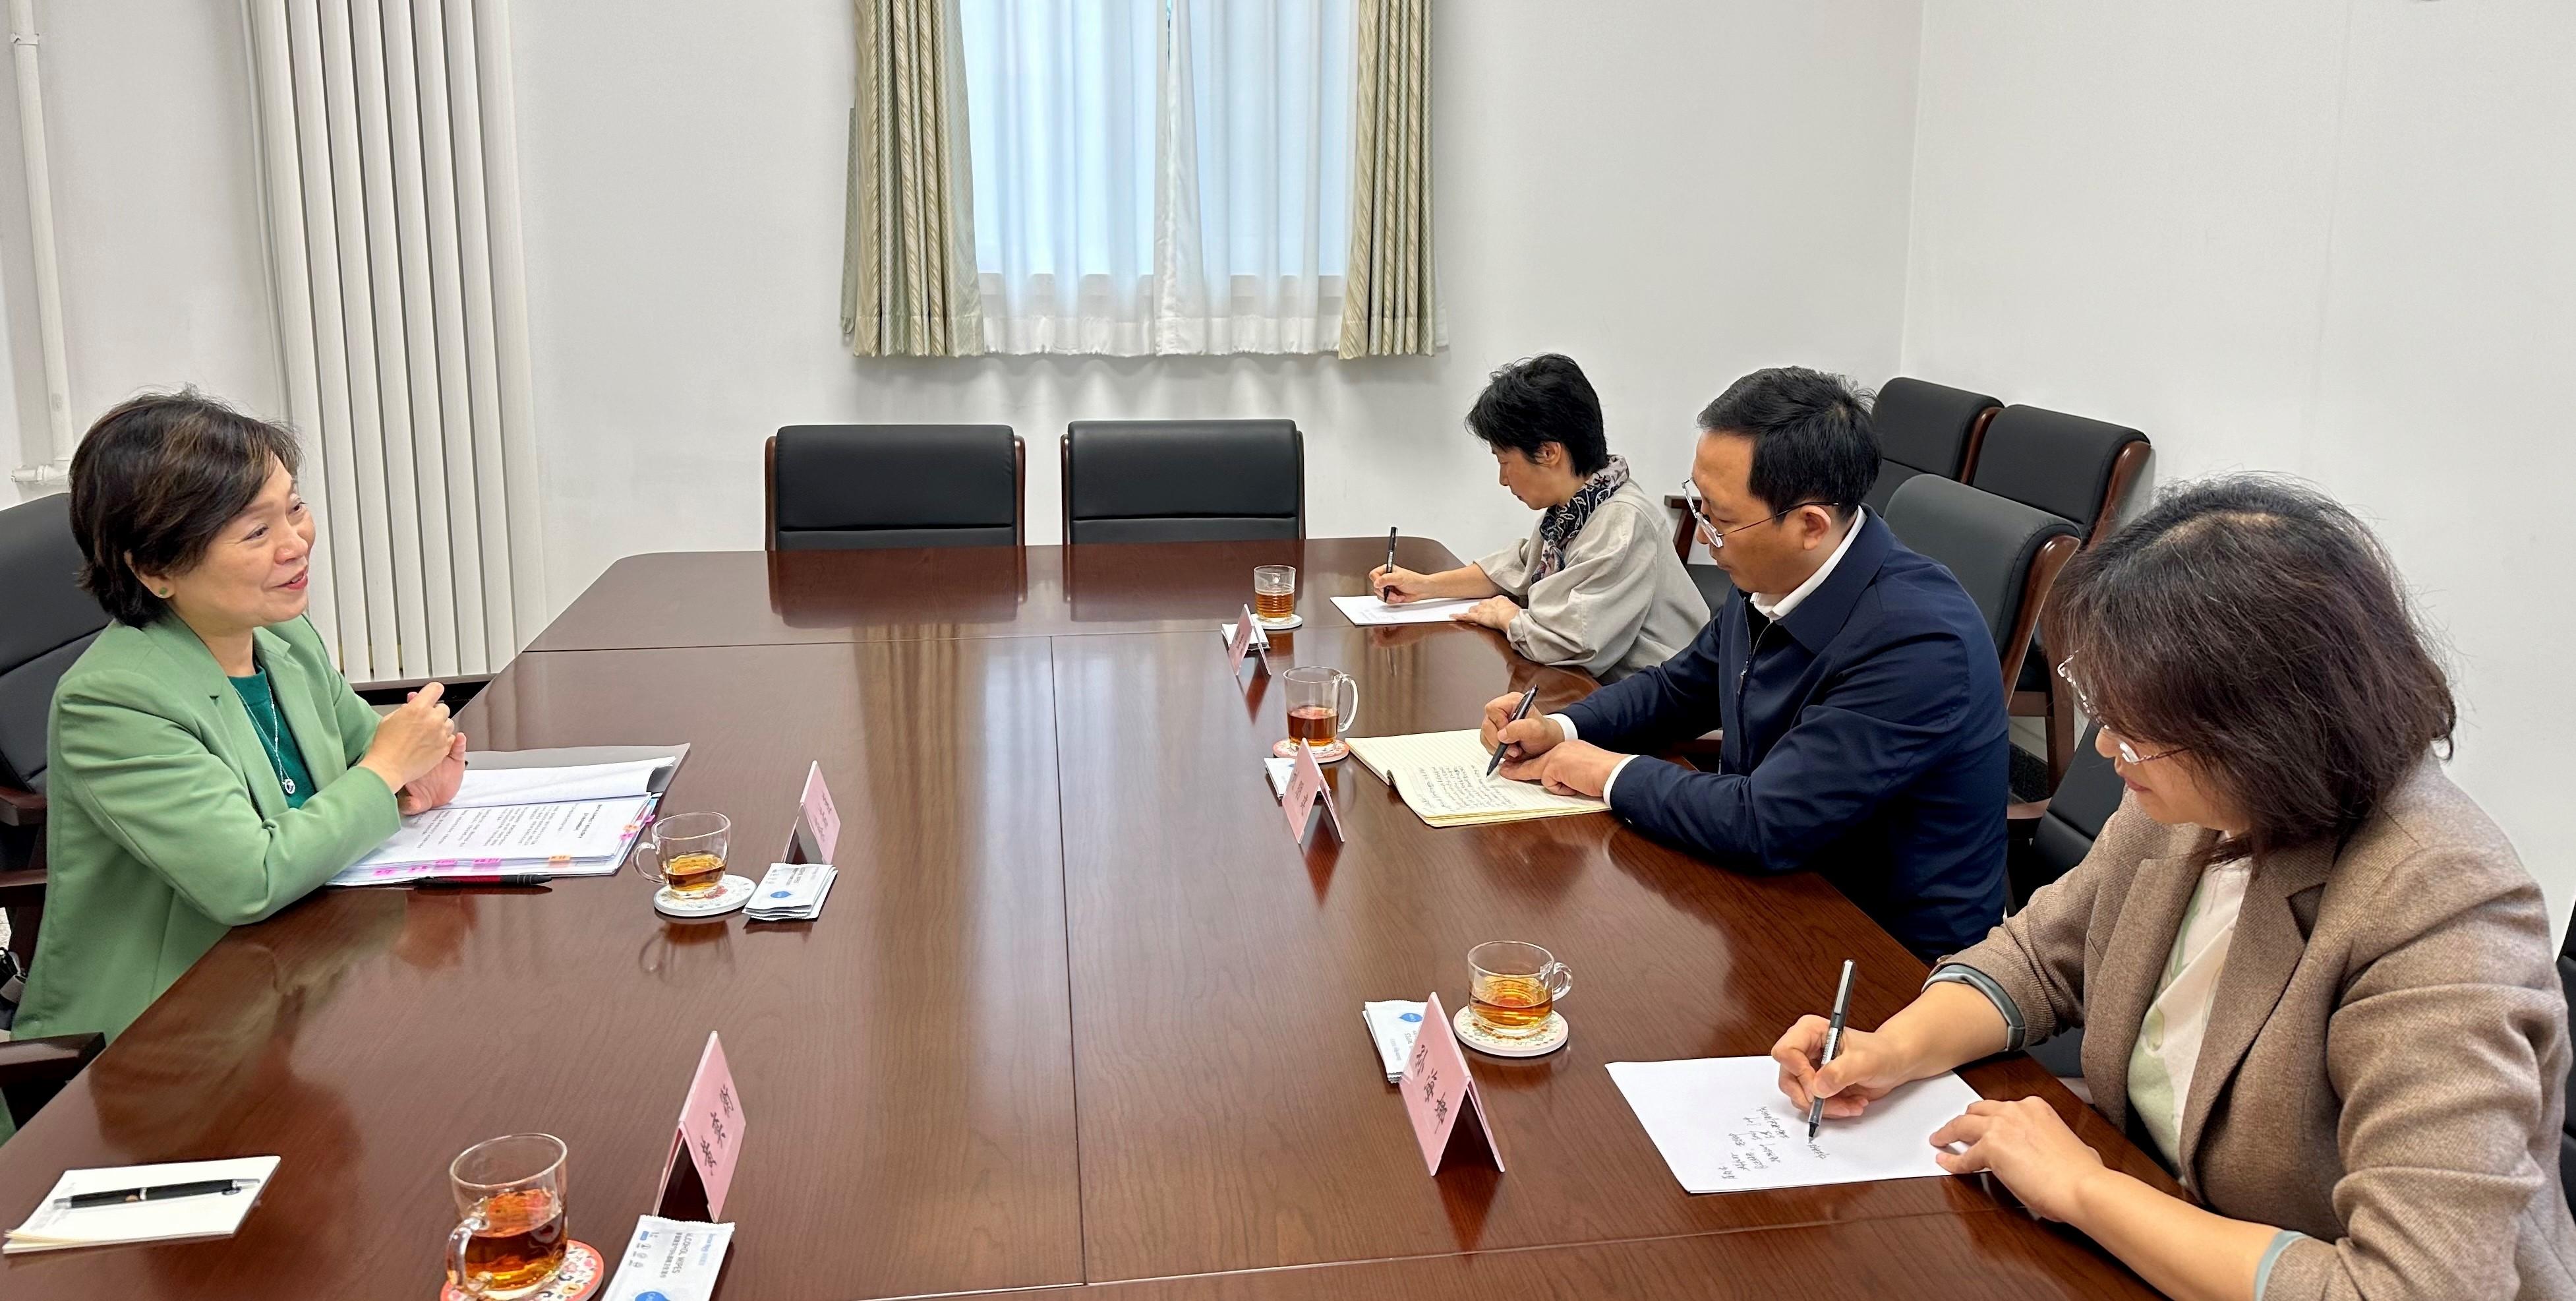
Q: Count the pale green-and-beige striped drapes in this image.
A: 2